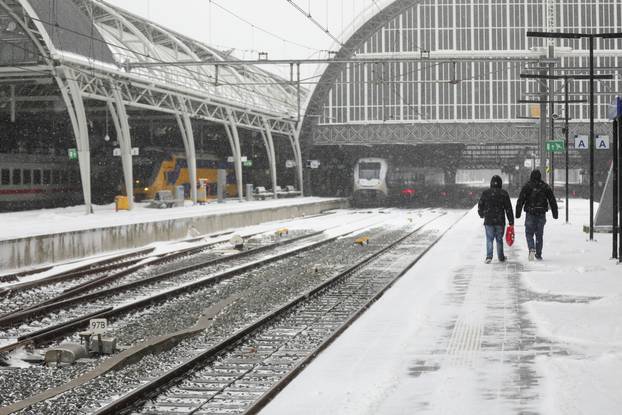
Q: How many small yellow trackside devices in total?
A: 2